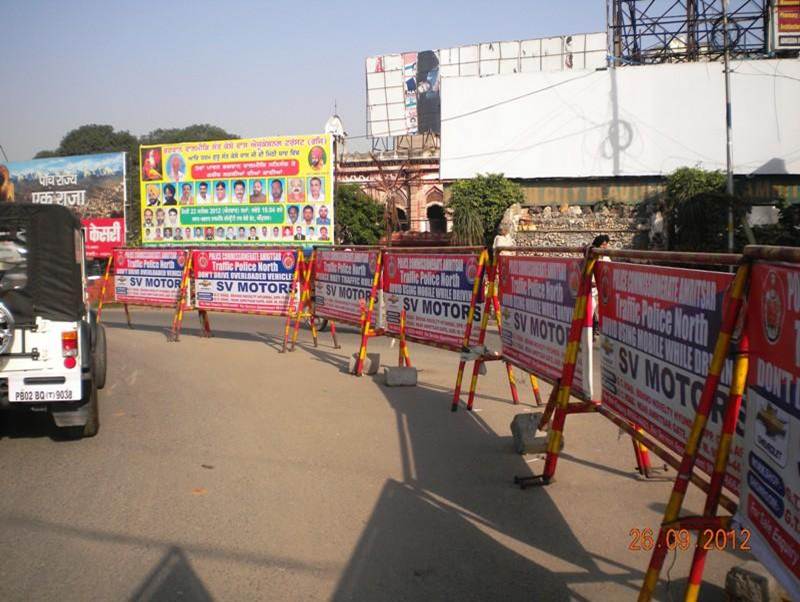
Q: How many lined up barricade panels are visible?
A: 7